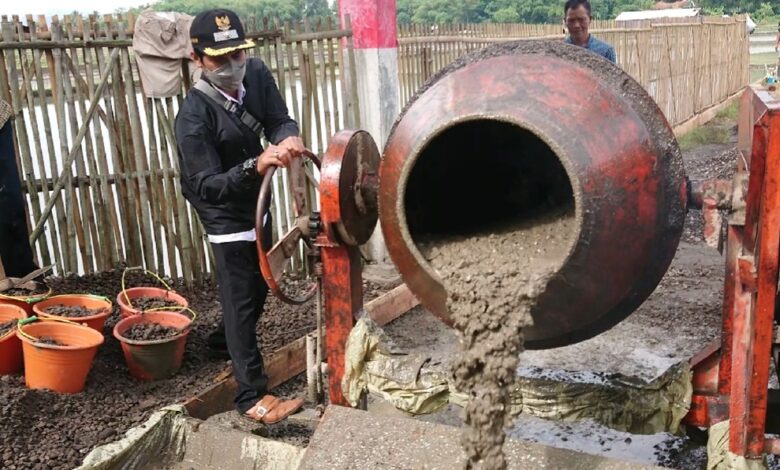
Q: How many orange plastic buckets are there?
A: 6